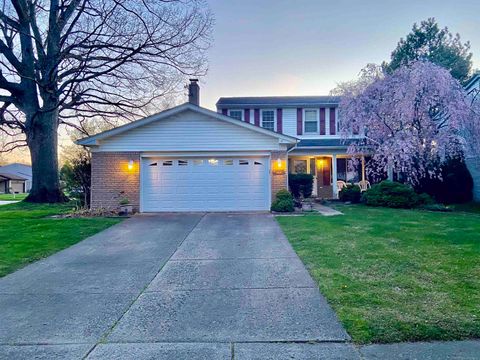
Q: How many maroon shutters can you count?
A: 7